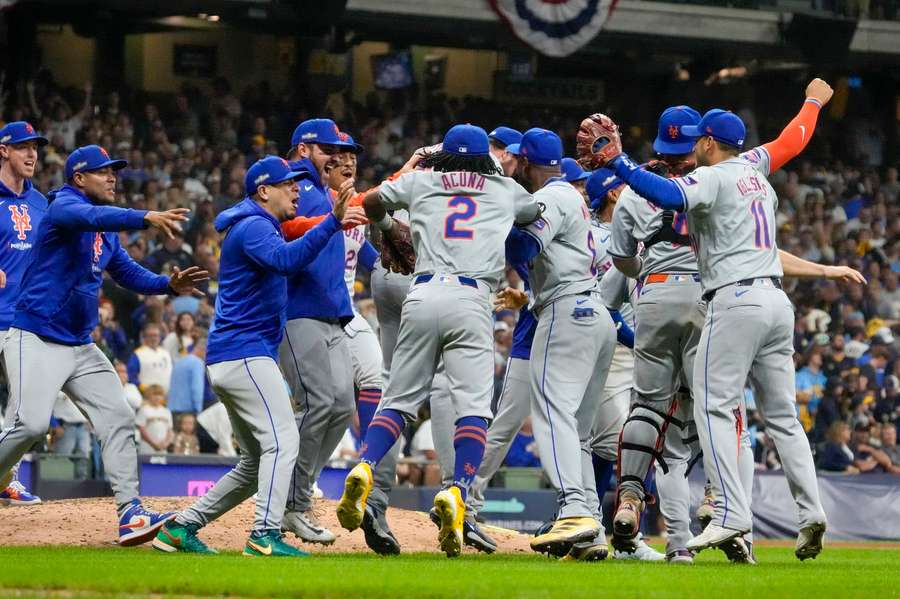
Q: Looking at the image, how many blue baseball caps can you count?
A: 12